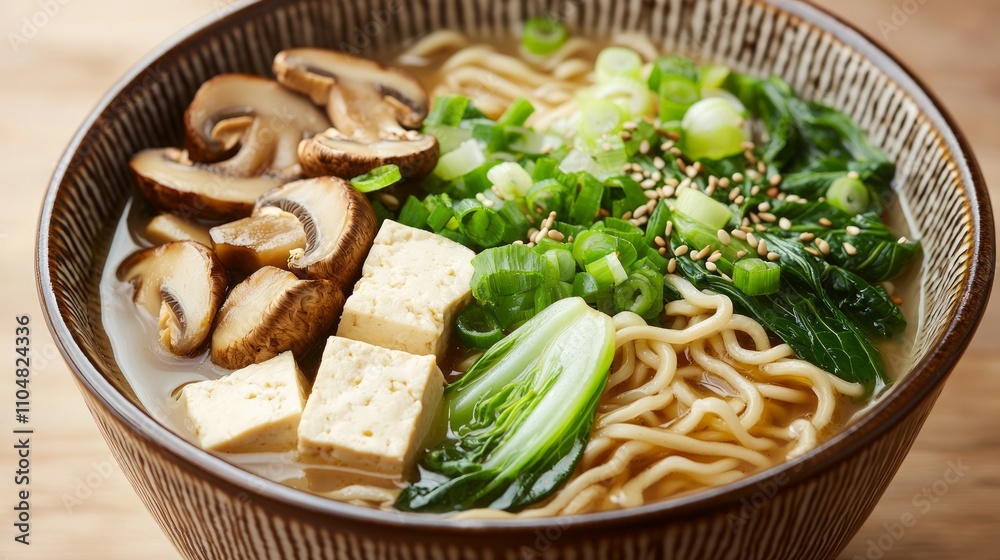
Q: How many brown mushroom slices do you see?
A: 7